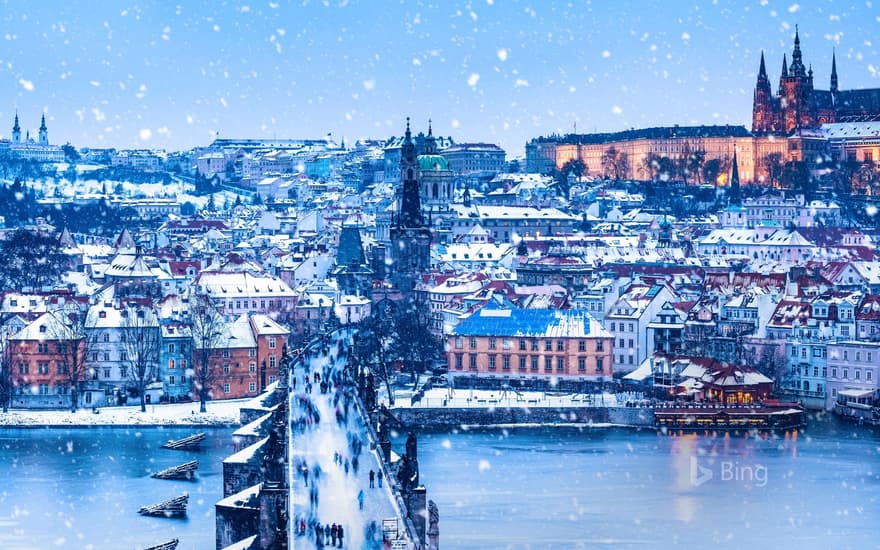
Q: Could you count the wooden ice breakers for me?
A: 4